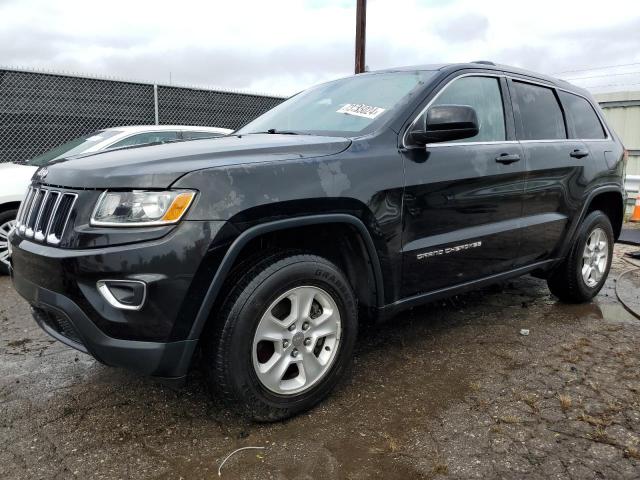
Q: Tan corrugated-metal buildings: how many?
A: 1